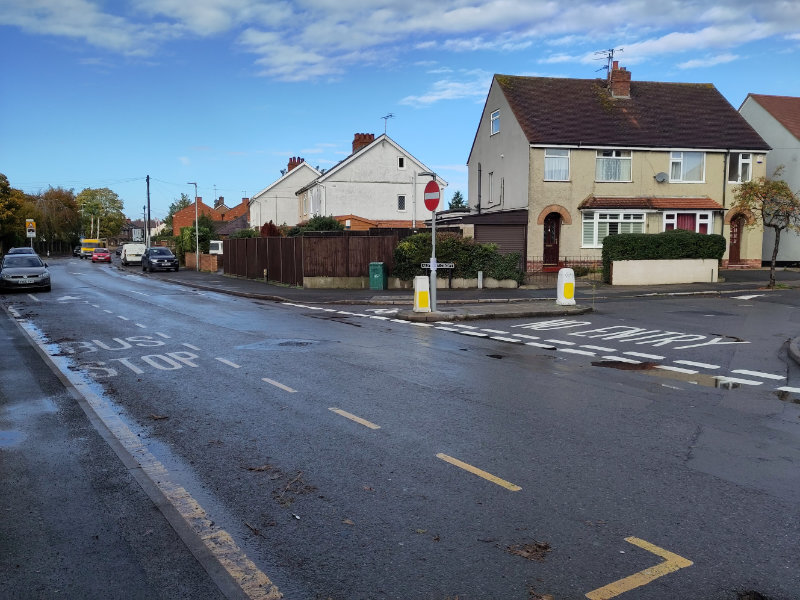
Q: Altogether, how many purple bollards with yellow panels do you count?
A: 0